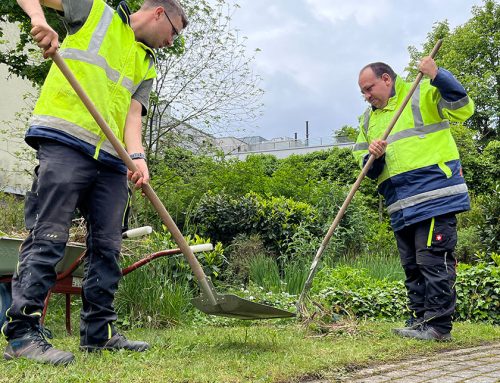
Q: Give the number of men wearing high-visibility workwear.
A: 2